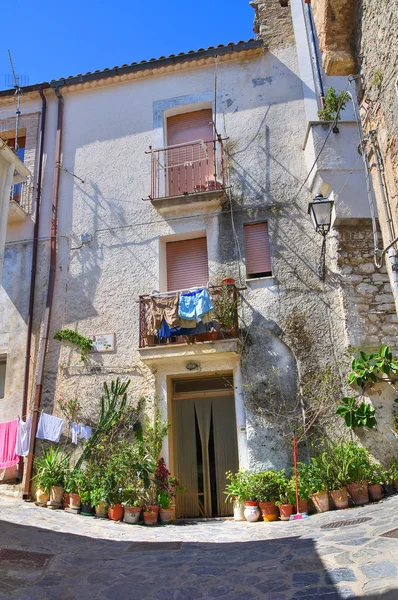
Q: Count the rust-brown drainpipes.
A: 2